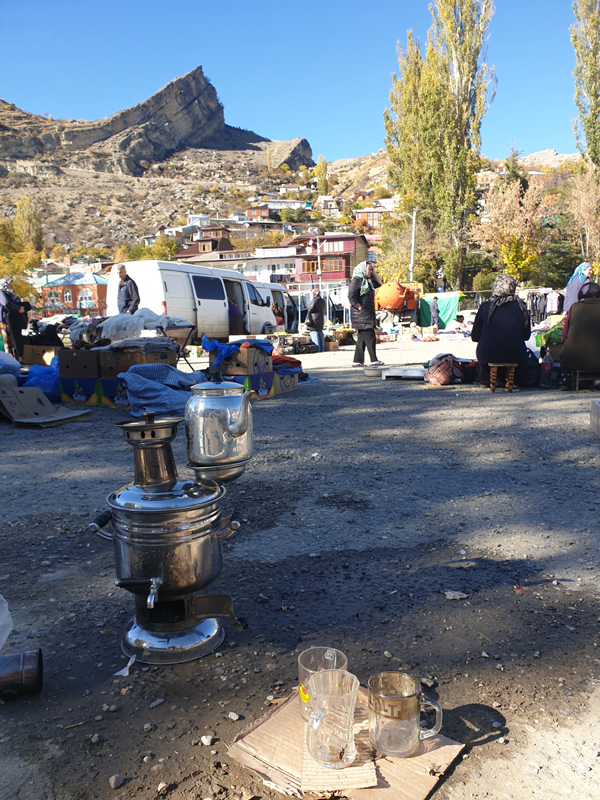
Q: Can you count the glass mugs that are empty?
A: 3